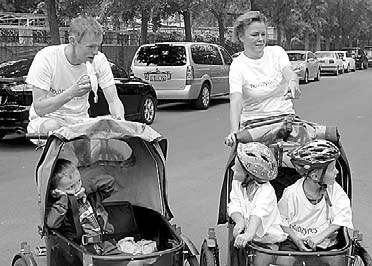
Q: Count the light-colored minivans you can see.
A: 1